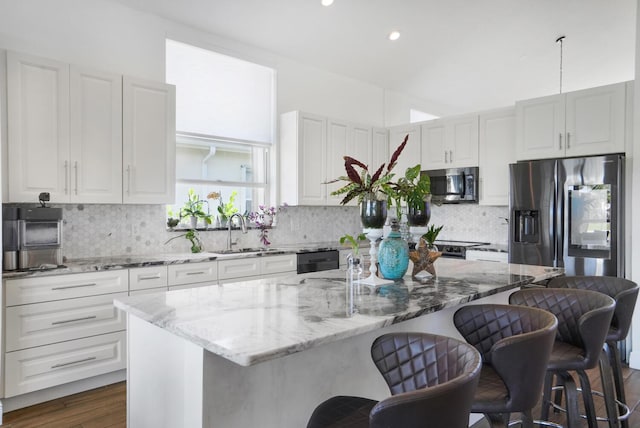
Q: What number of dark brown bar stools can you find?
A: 4